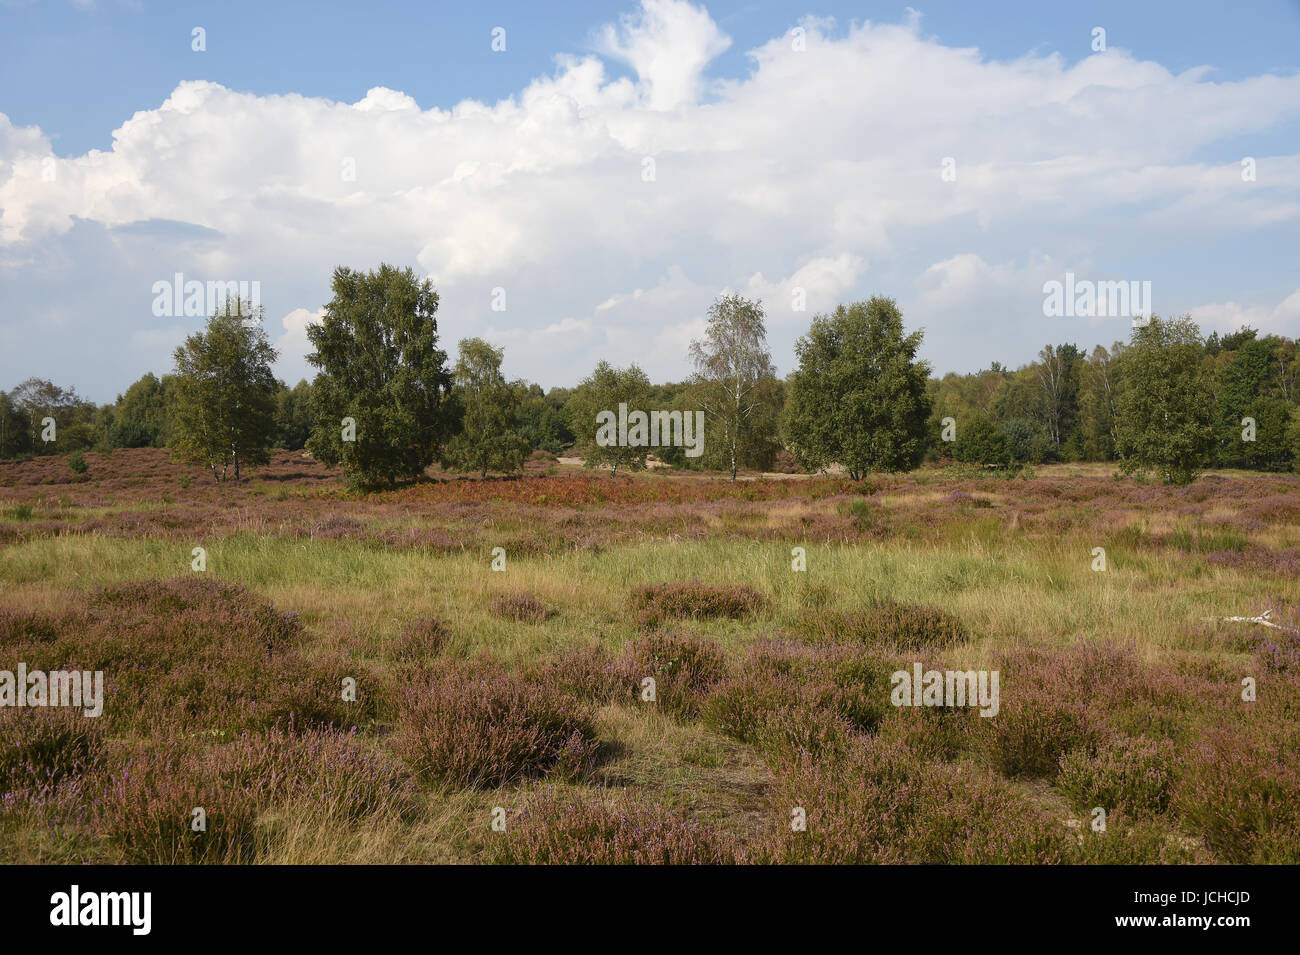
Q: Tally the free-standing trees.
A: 7